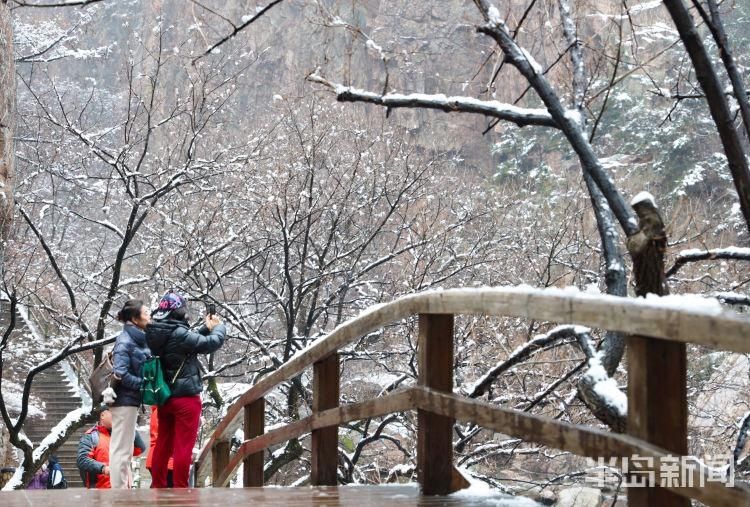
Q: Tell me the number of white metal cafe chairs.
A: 0